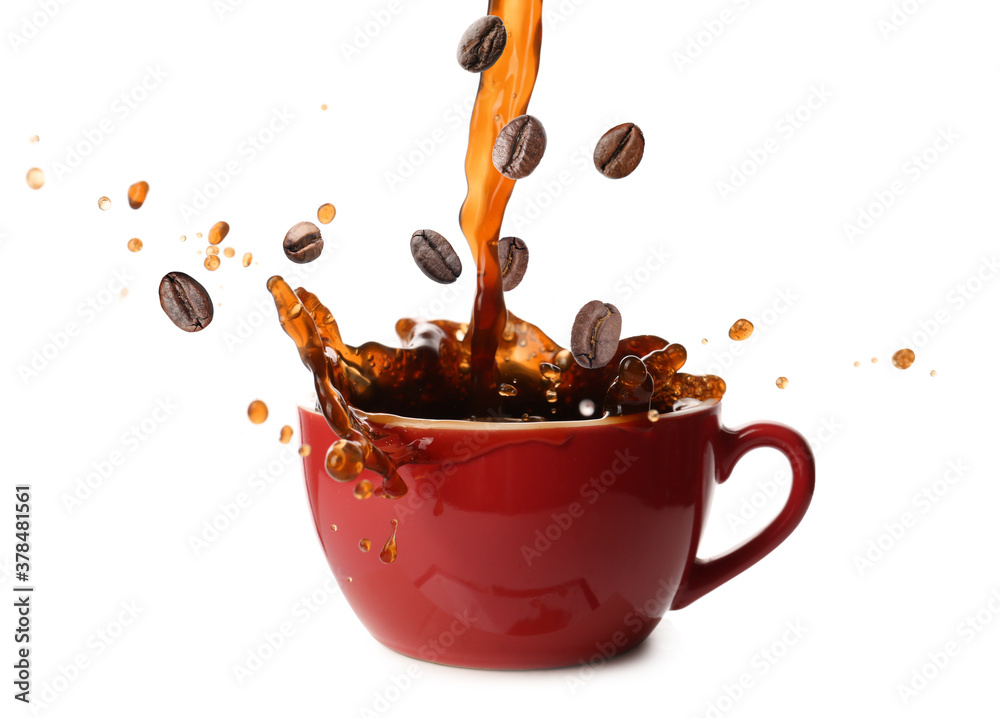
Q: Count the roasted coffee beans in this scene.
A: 8